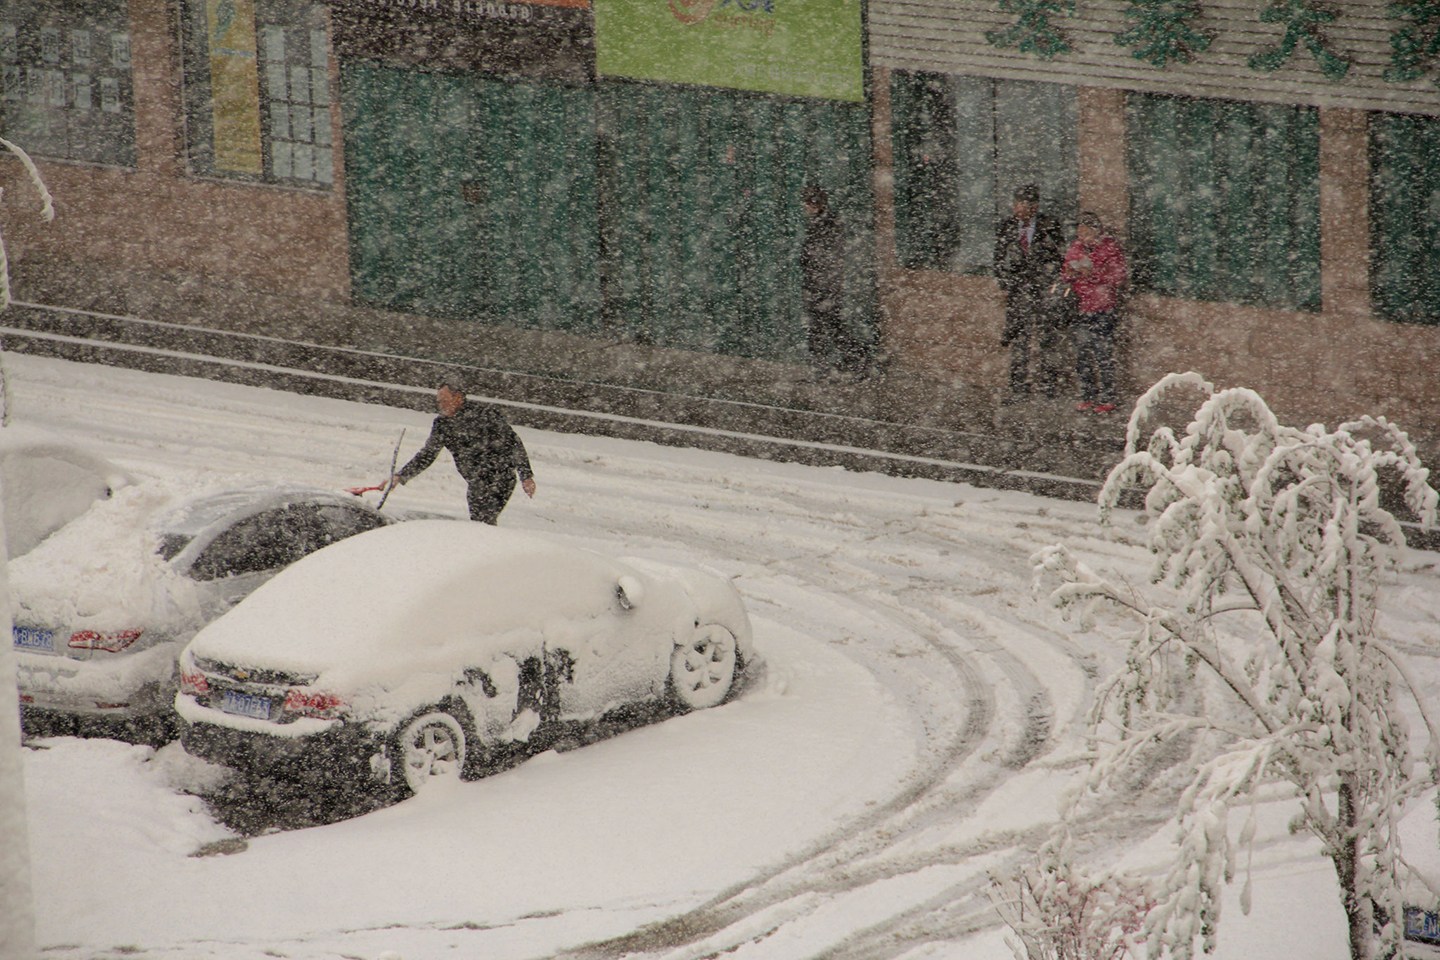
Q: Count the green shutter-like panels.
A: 4